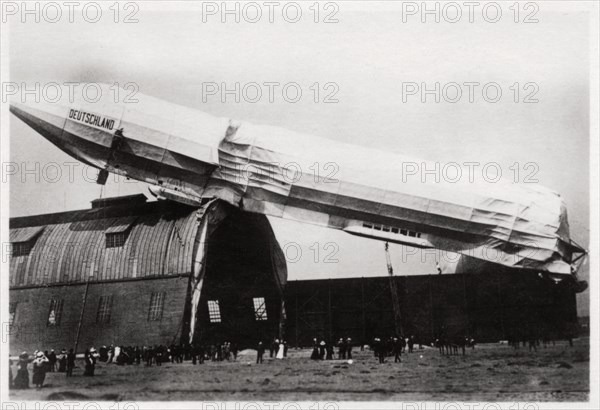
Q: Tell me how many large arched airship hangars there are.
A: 1